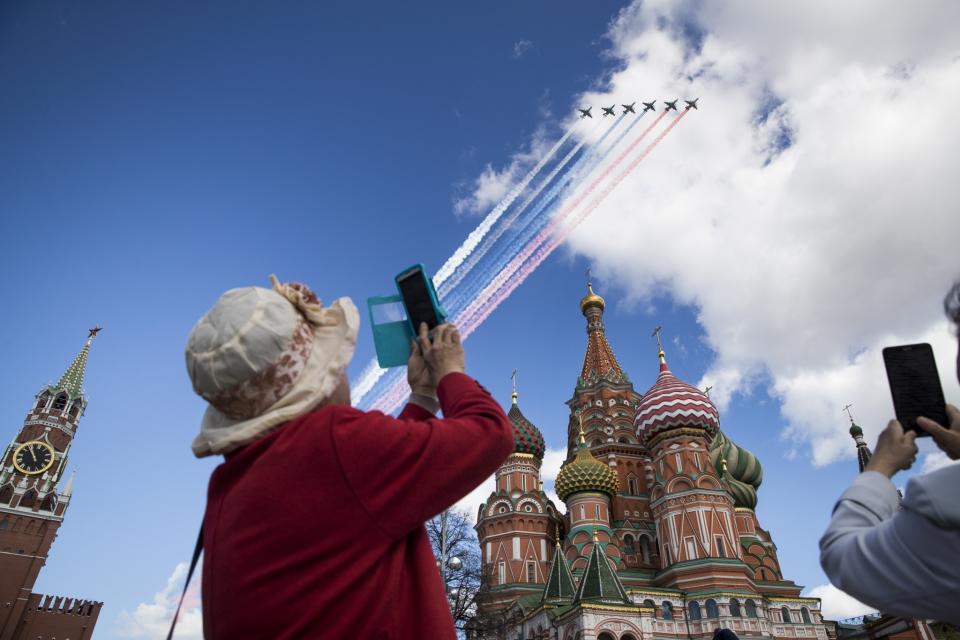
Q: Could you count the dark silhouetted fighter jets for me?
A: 6